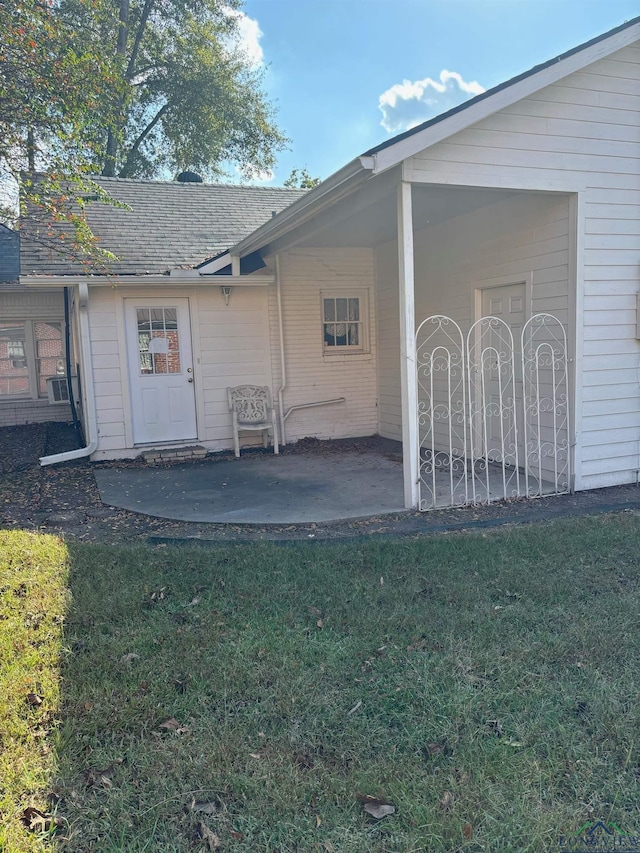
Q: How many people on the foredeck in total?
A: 0